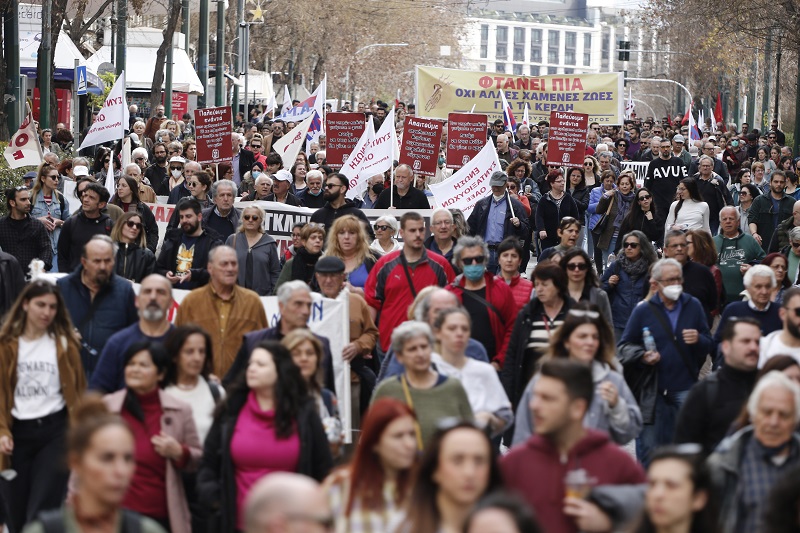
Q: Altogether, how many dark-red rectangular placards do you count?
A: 5